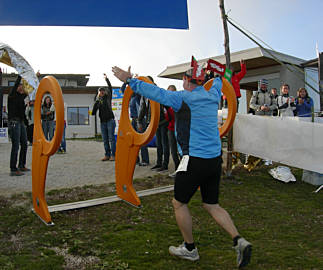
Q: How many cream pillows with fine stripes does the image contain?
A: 0